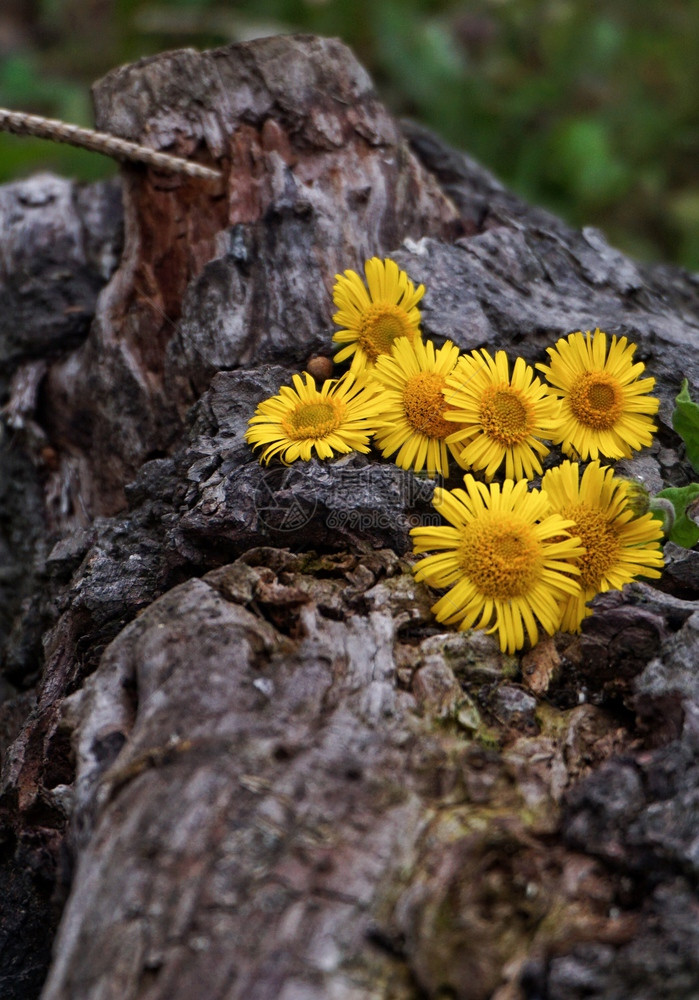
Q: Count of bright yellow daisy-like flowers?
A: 7